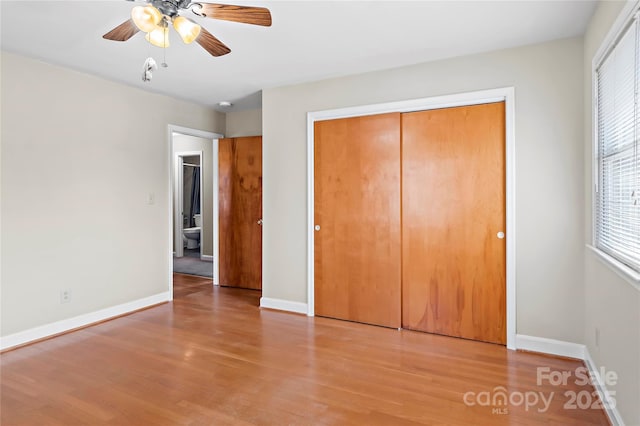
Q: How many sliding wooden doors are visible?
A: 2